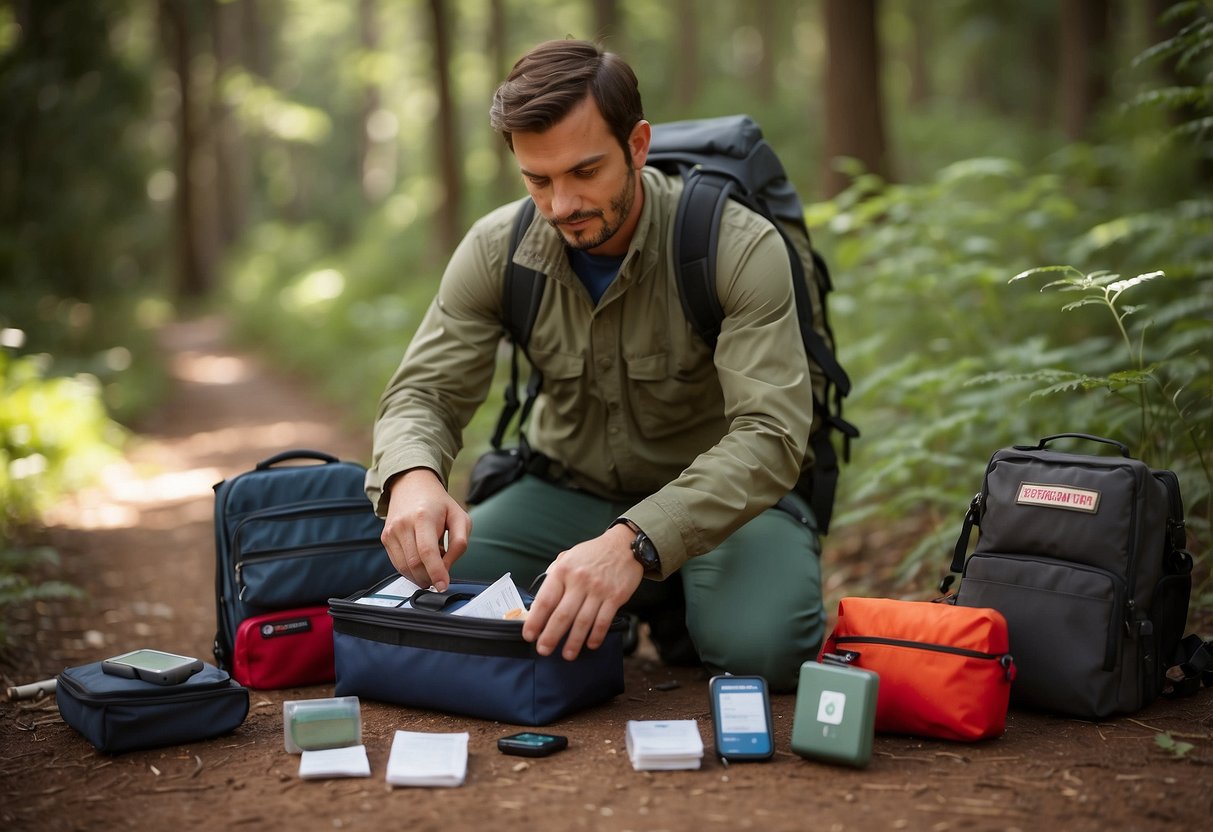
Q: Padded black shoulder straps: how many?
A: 2